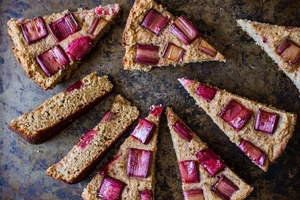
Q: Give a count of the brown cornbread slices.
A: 8